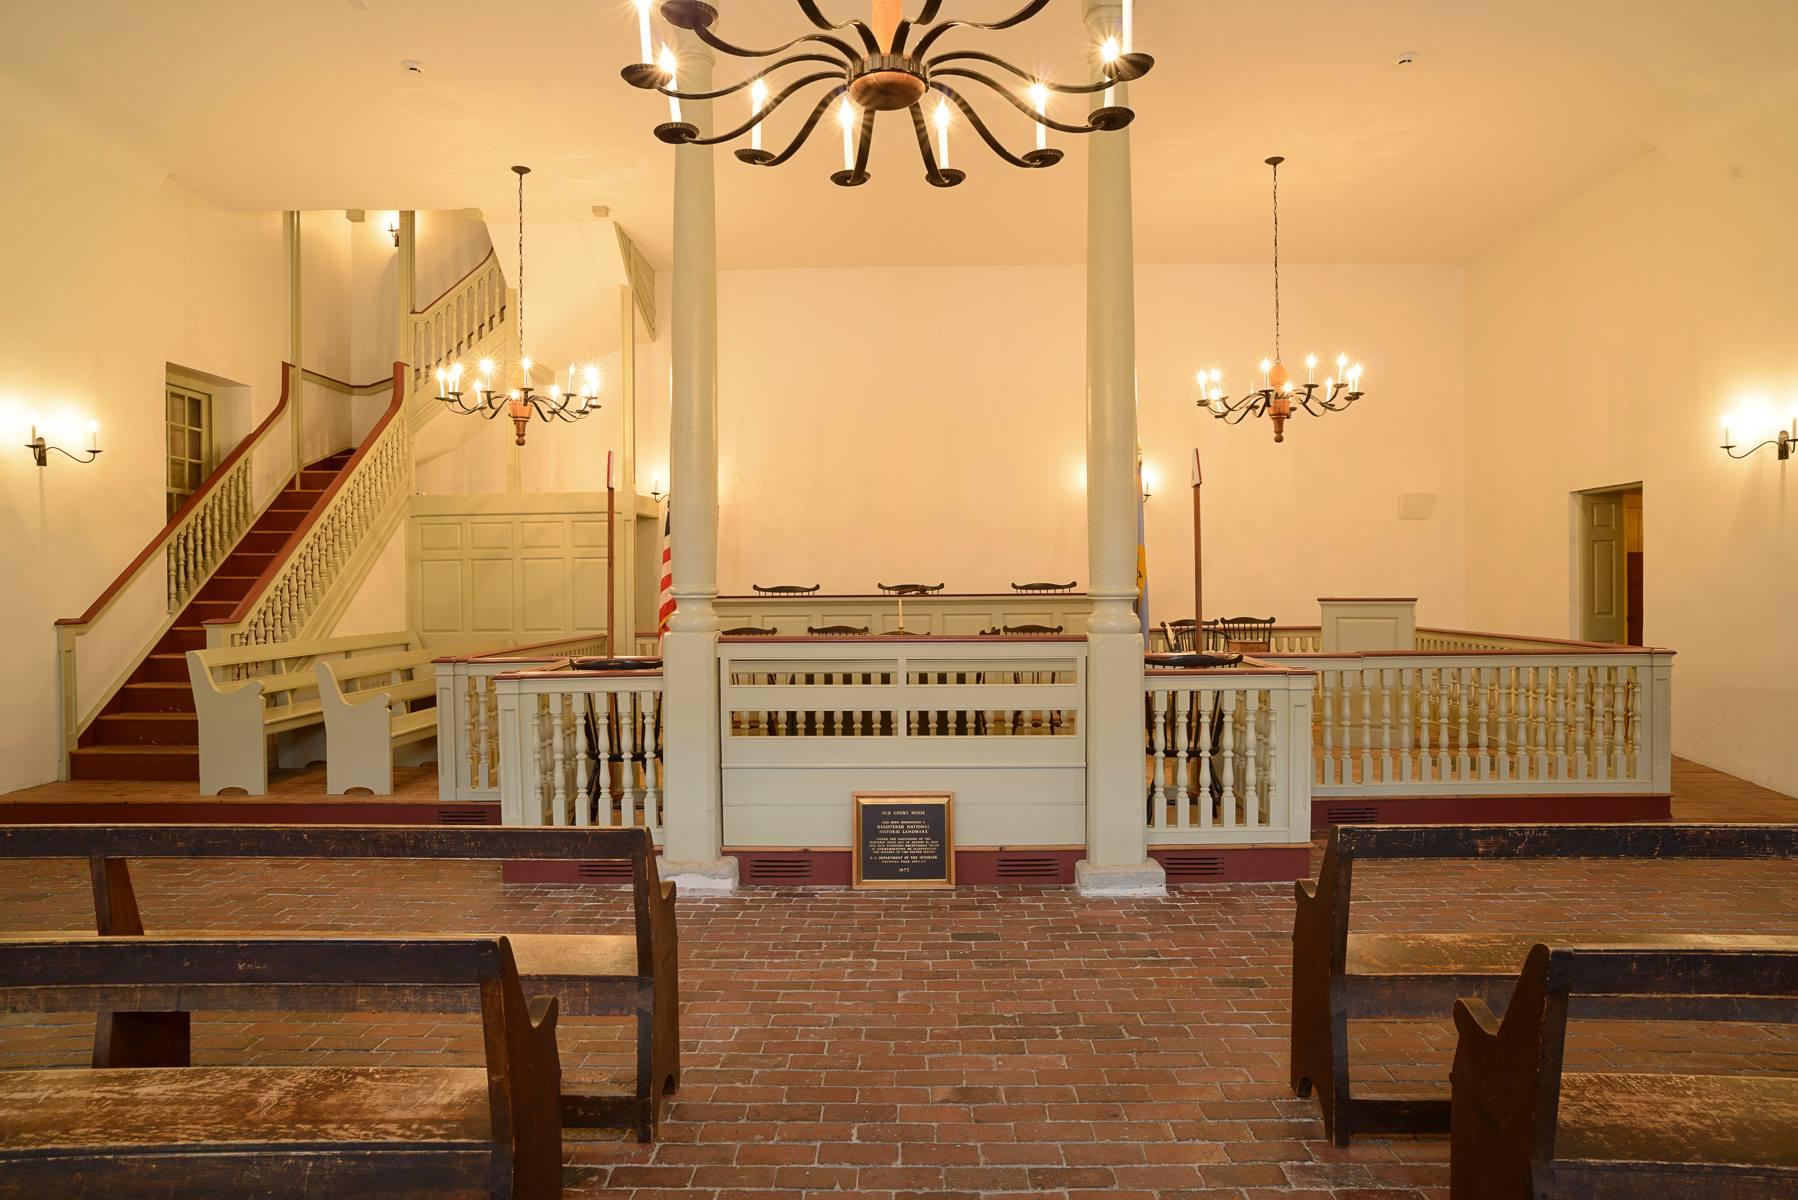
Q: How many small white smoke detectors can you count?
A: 2